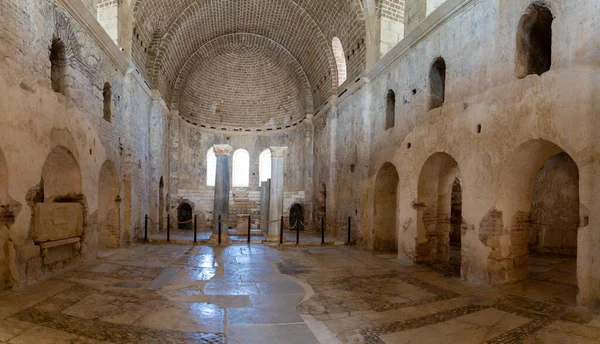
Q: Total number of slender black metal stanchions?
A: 9